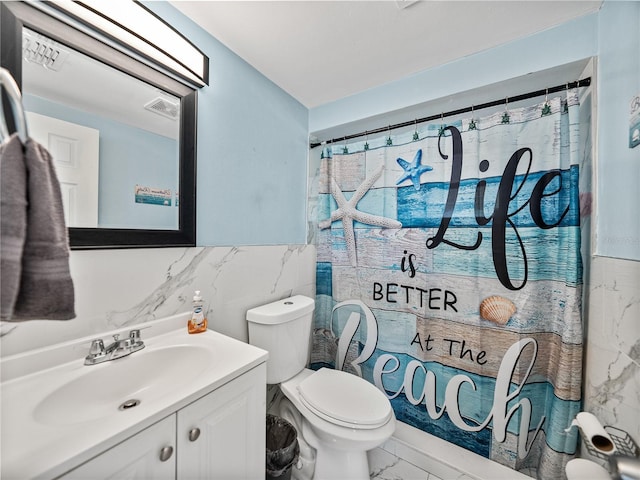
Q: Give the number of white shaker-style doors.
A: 2